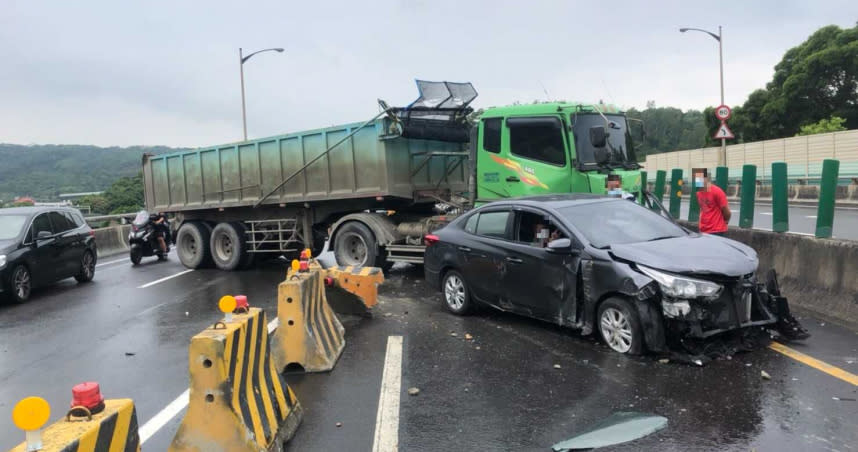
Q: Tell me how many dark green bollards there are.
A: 8